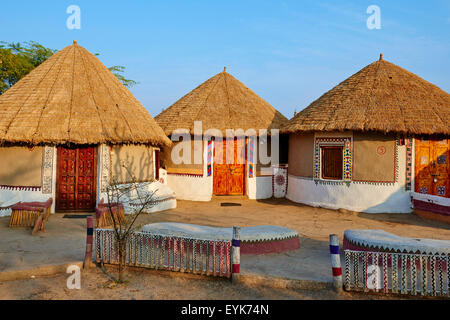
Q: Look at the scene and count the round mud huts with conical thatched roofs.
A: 3